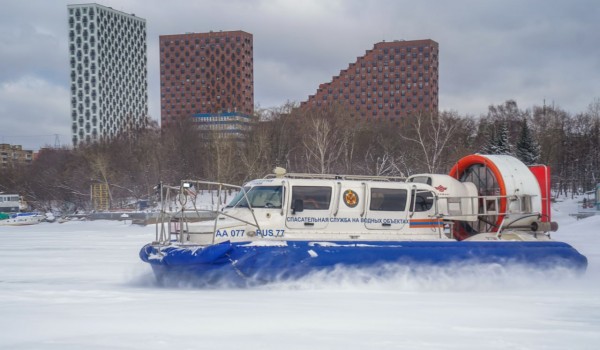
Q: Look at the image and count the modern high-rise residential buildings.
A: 3